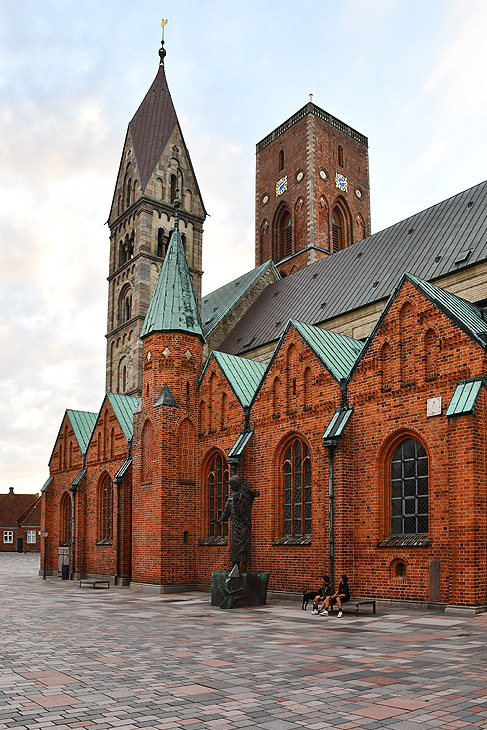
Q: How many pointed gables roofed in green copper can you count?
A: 5